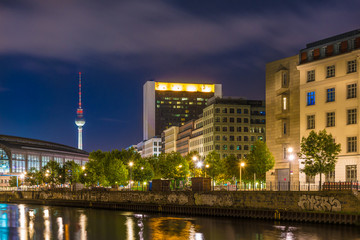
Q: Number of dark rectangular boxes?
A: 2